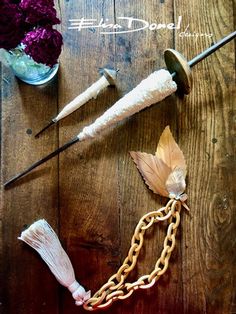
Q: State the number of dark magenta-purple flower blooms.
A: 3